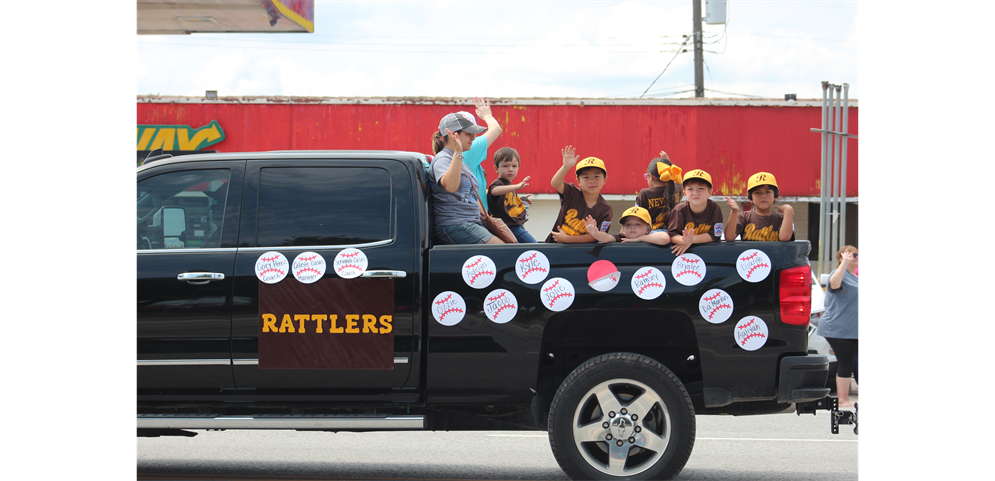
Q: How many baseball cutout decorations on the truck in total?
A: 14